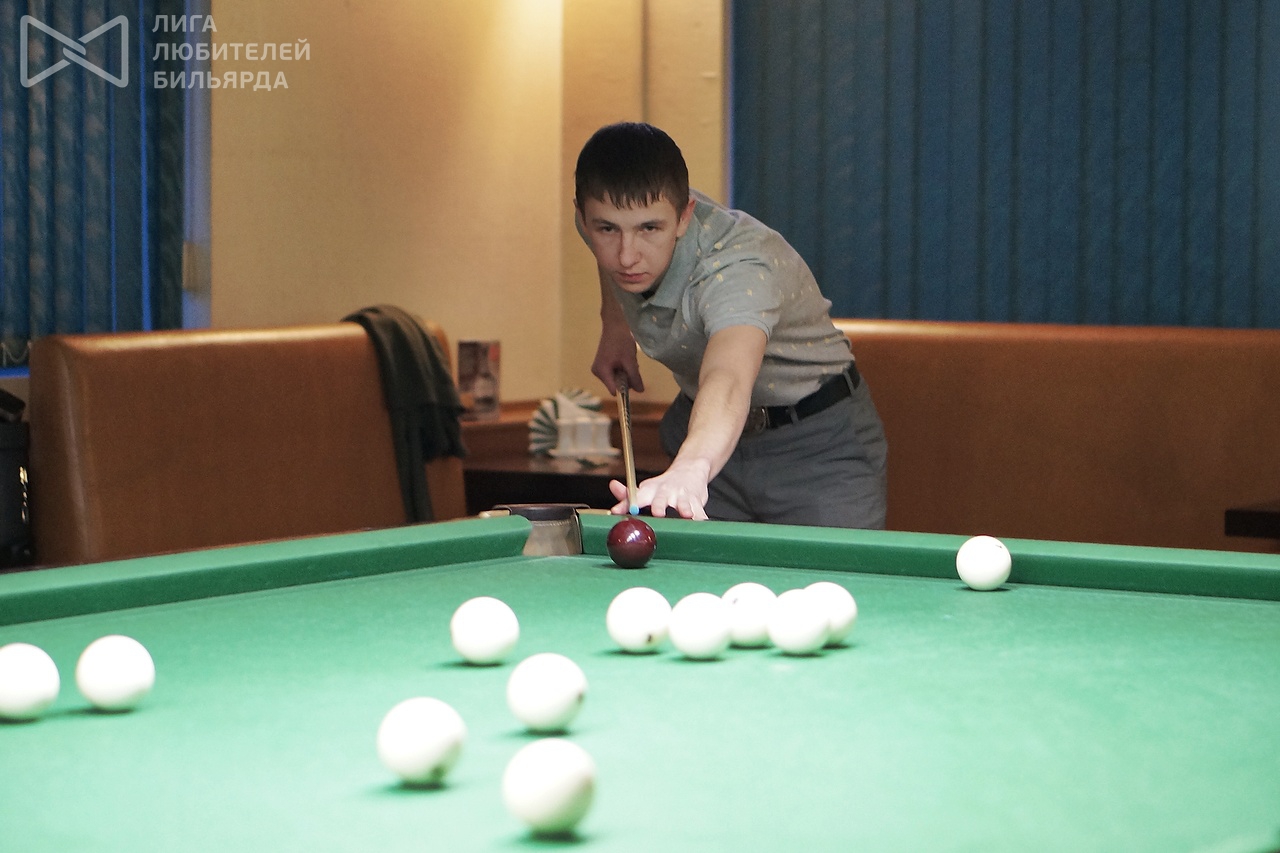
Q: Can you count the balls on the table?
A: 13